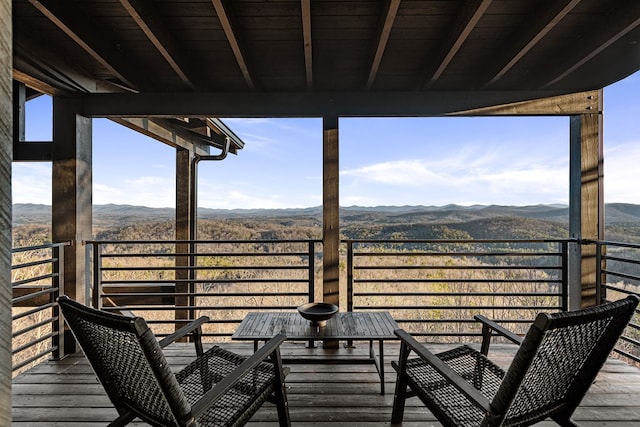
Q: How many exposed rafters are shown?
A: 8